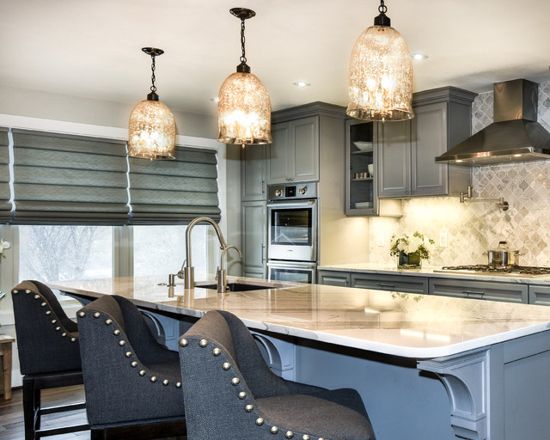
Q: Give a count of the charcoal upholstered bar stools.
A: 3